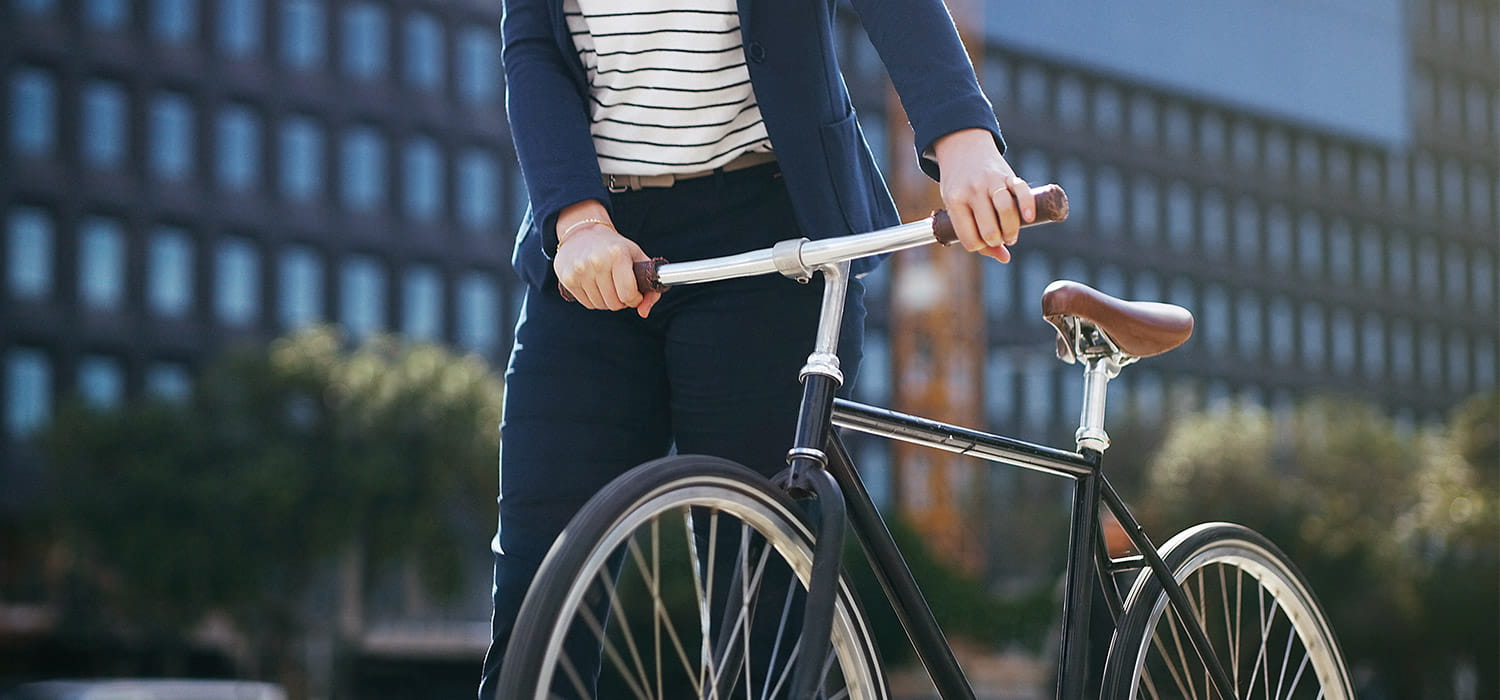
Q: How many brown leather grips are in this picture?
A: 2